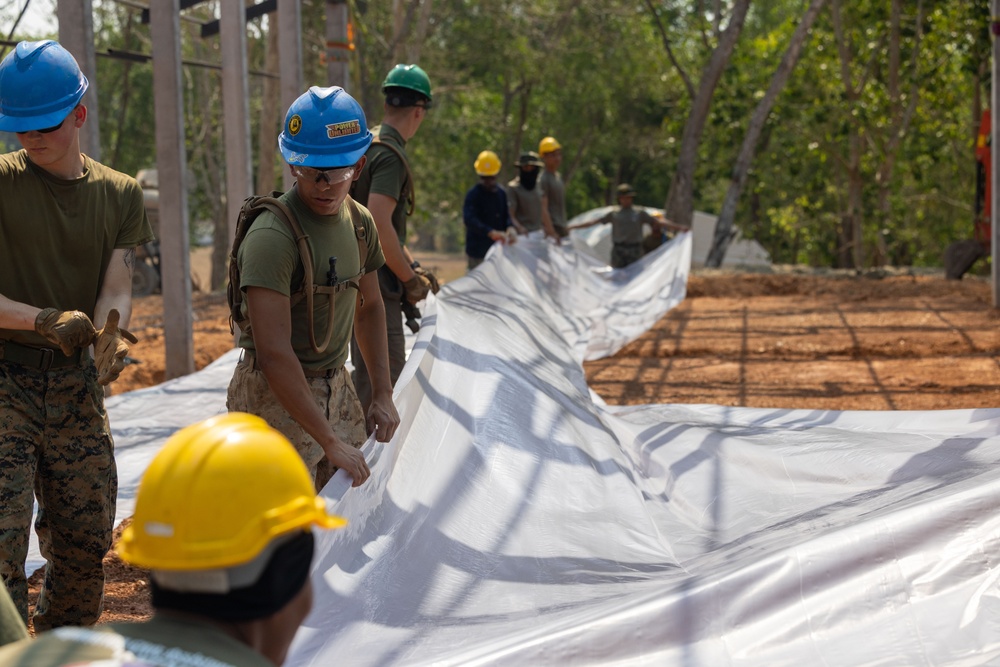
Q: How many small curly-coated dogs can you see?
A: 0